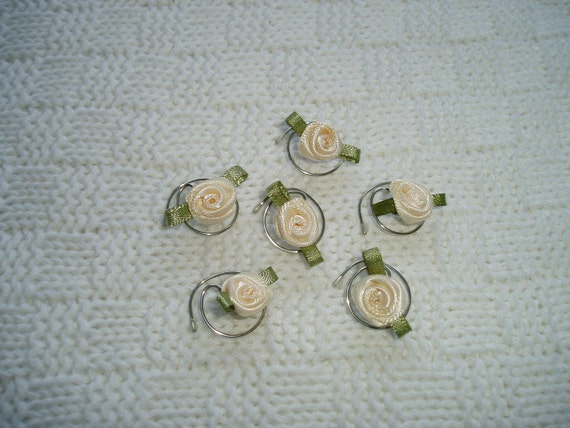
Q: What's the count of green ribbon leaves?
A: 12